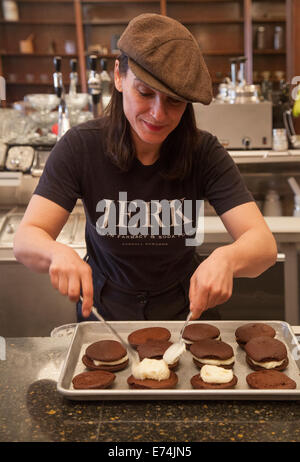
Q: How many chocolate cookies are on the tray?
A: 11